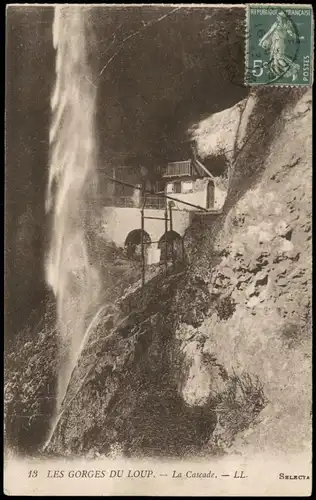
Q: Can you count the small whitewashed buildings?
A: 1